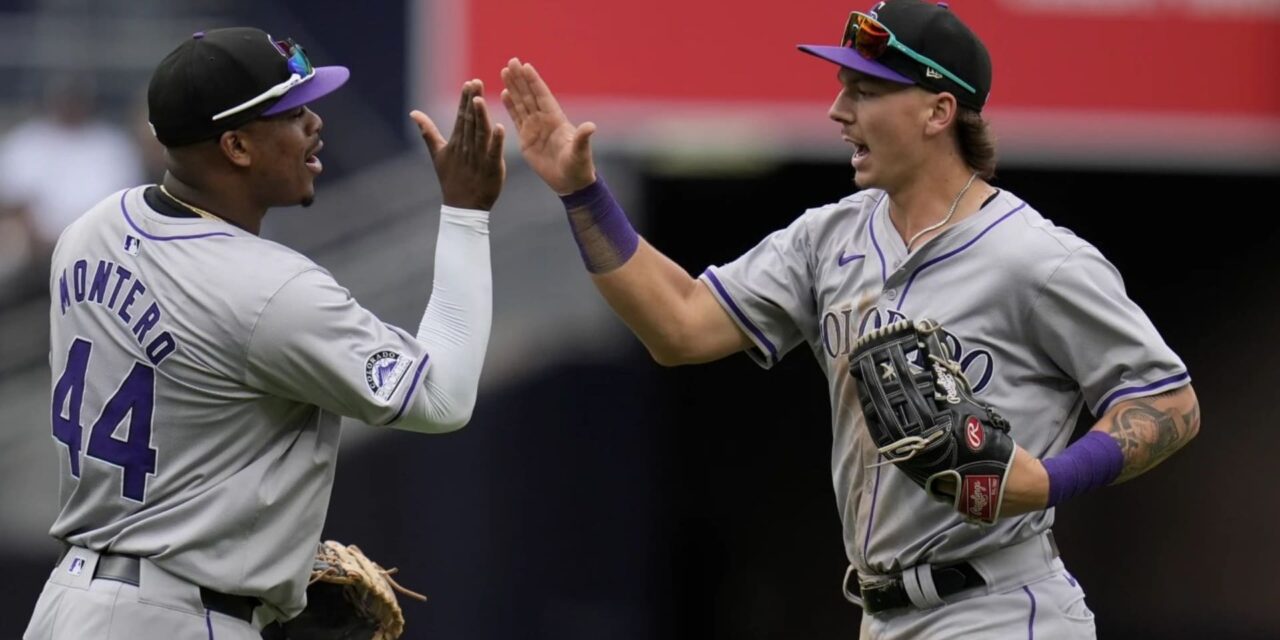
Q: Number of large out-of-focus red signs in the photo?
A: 1